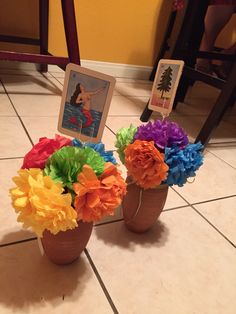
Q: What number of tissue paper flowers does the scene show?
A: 9